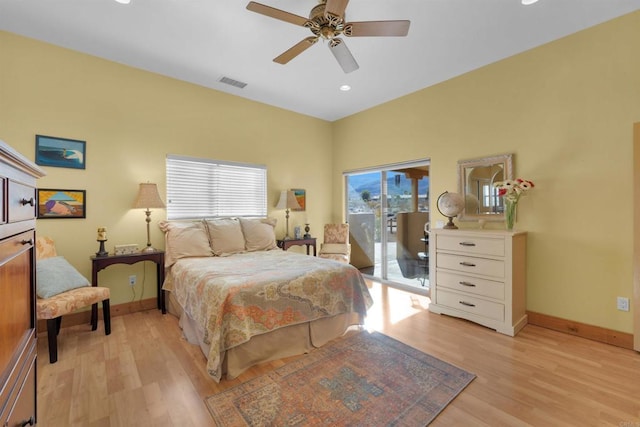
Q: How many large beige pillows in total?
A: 3